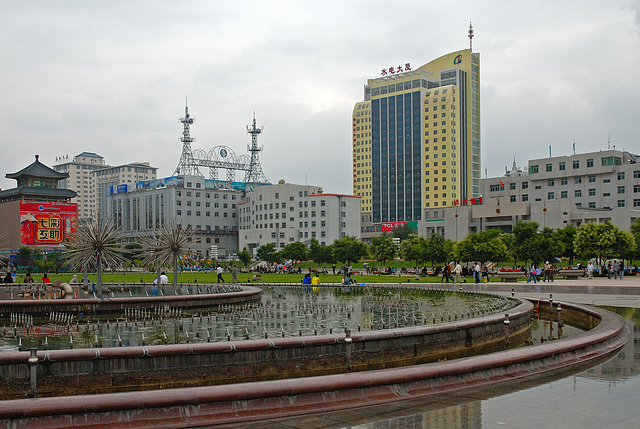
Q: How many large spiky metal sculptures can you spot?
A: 2